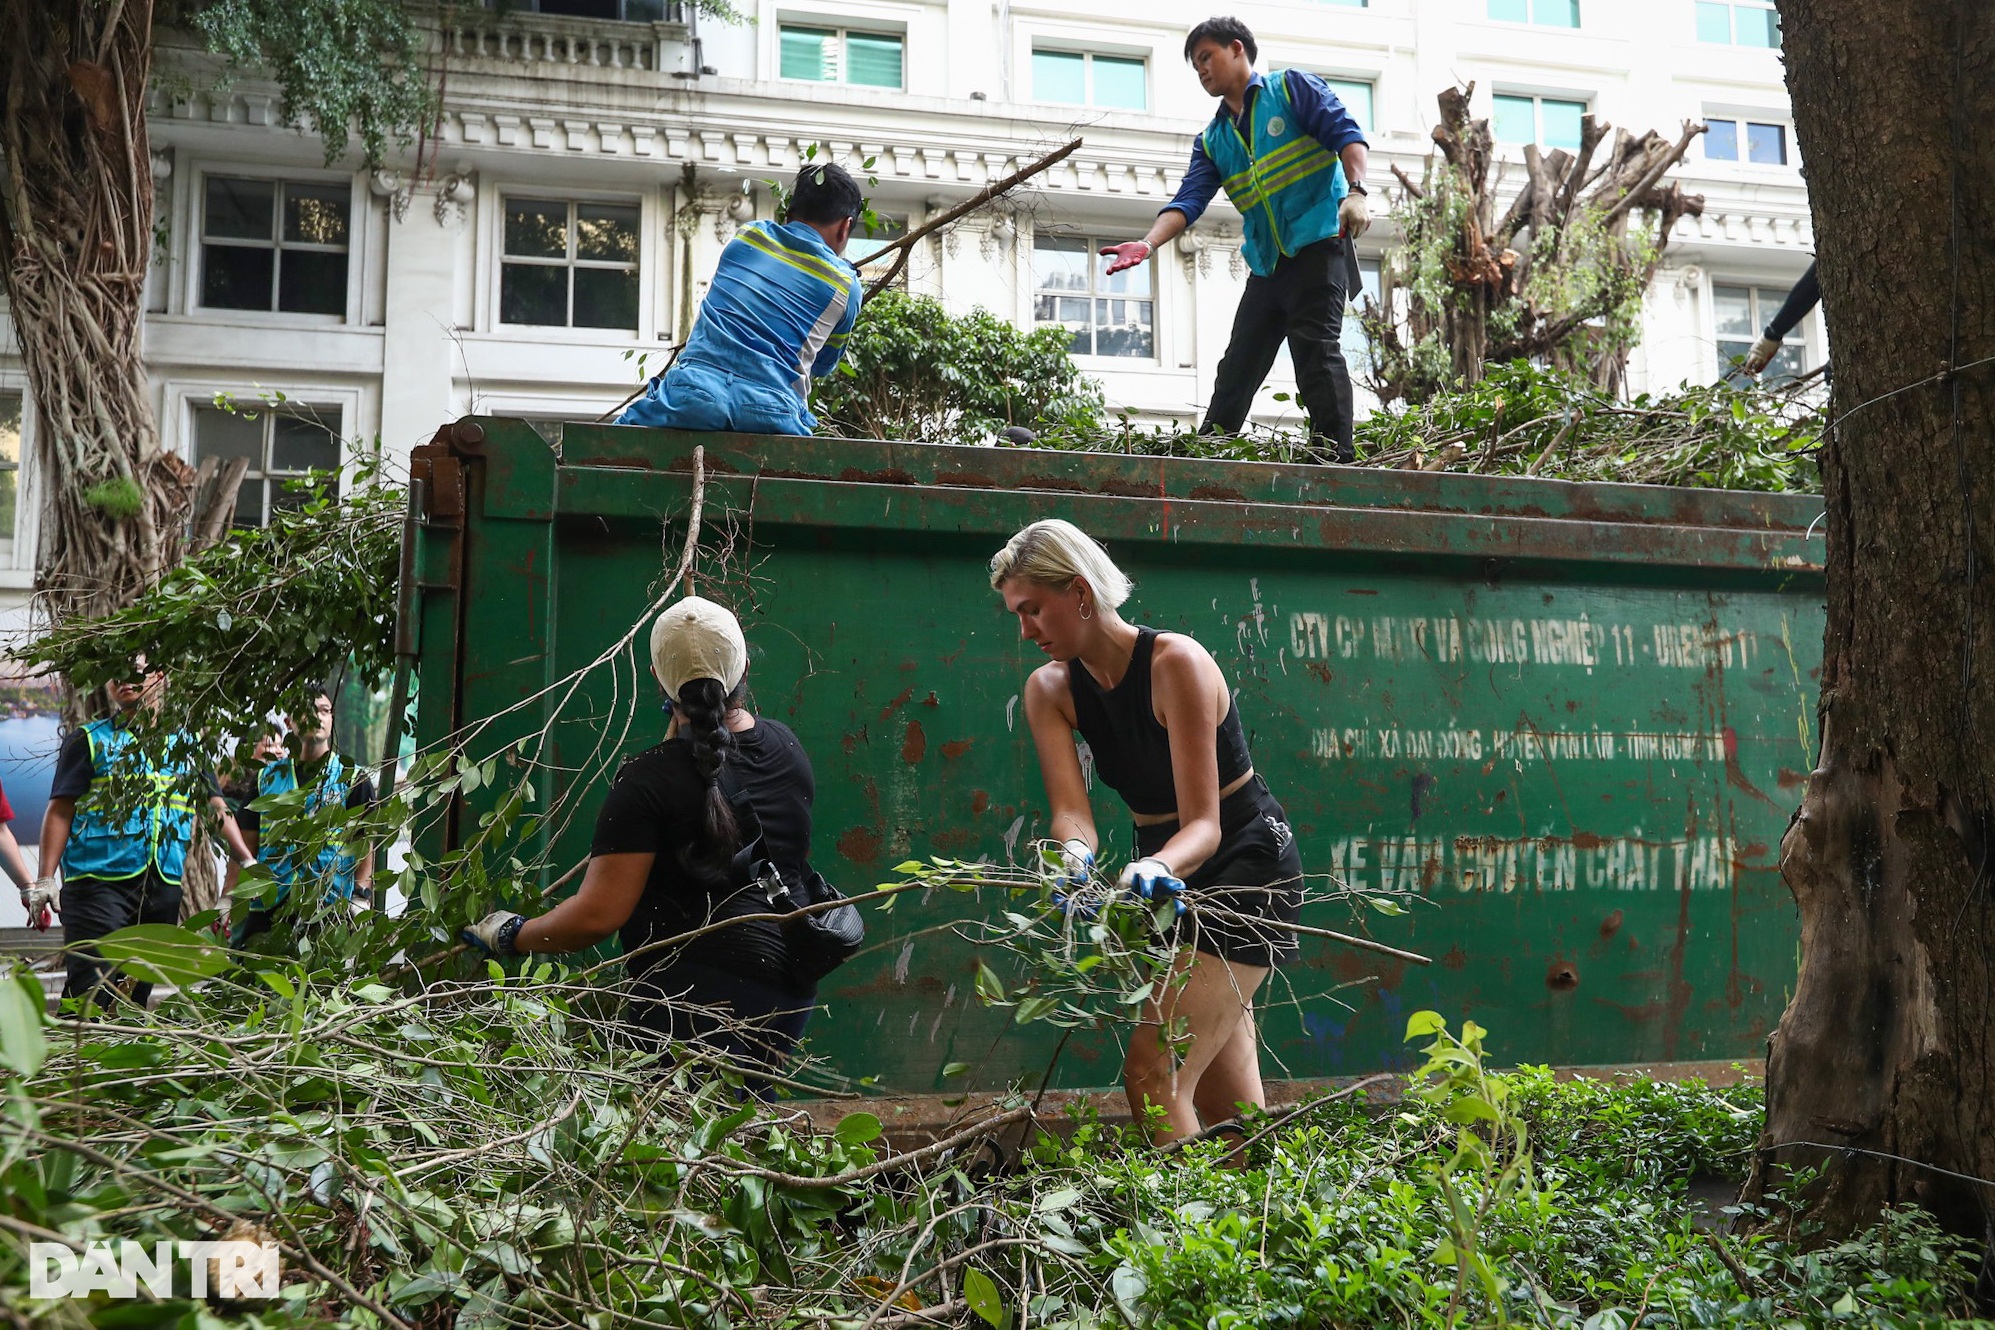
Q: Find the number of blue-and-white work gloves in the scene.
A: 3